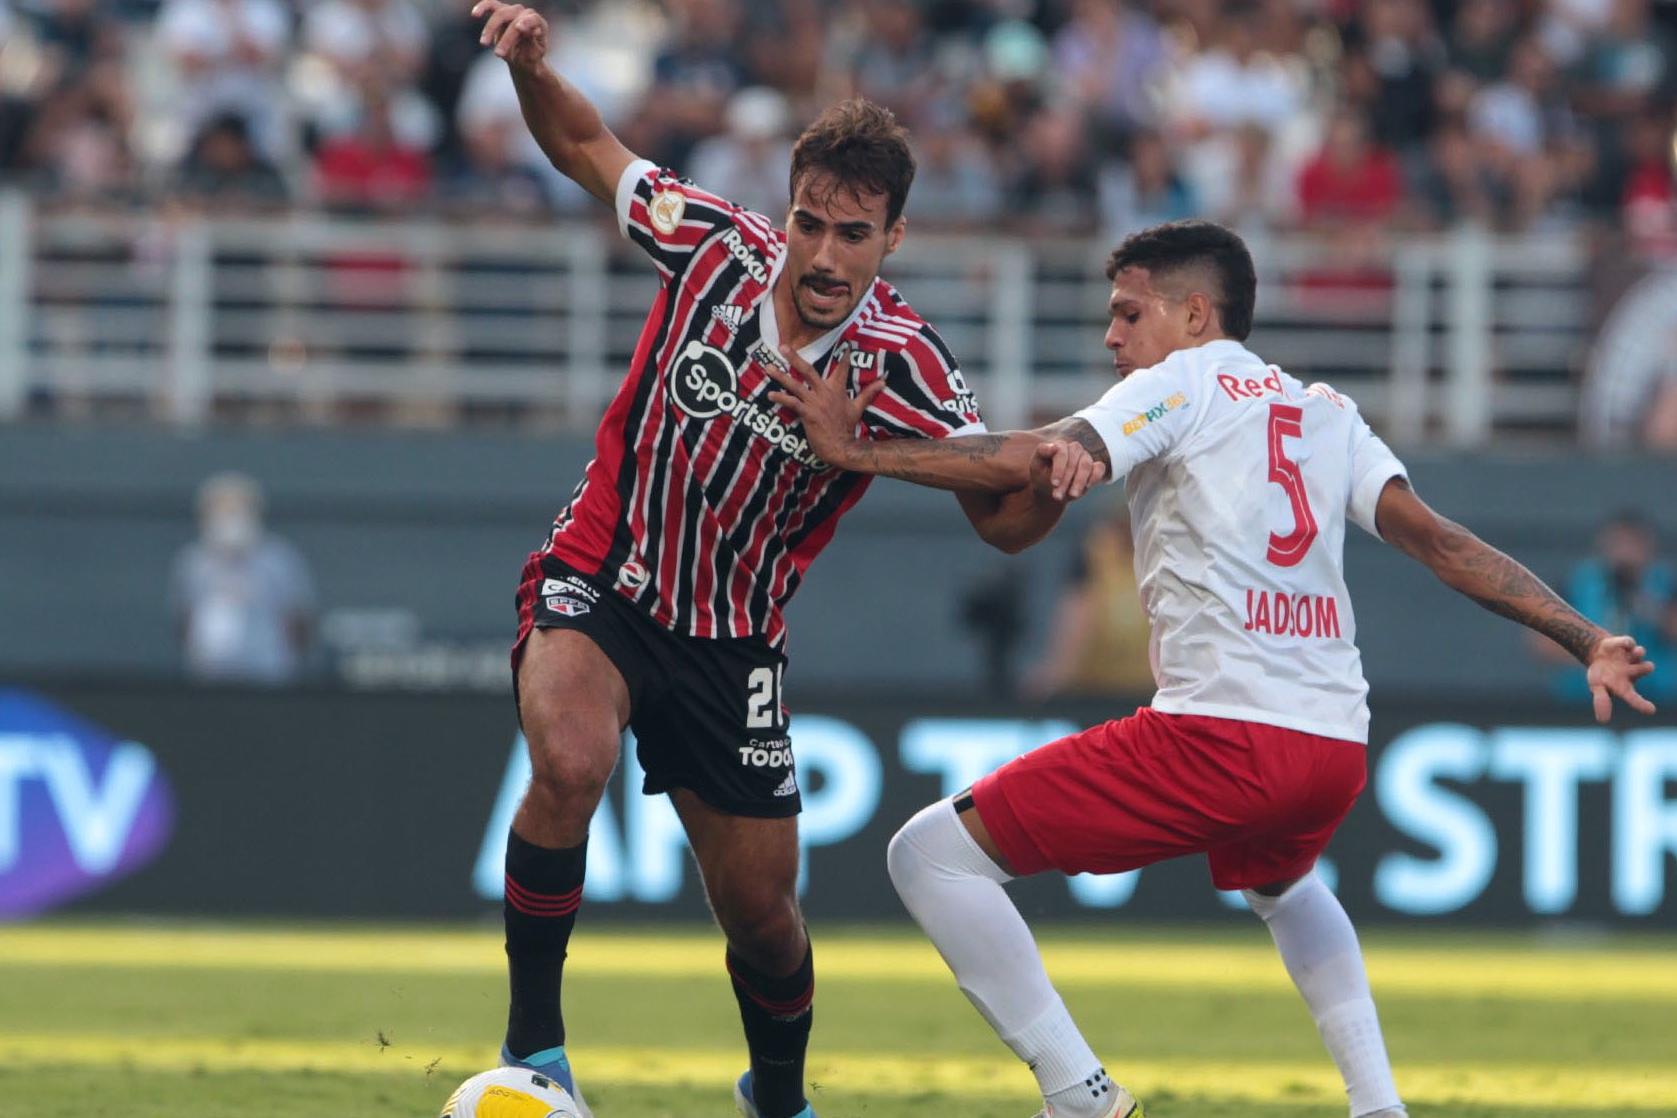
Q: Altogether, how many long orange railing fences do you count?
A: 0